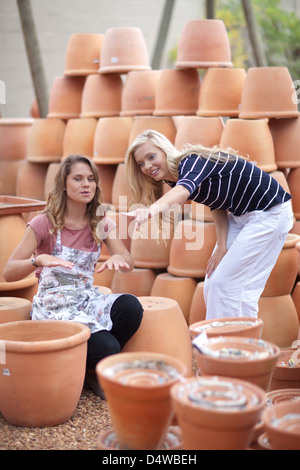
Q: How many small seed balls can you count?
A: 0